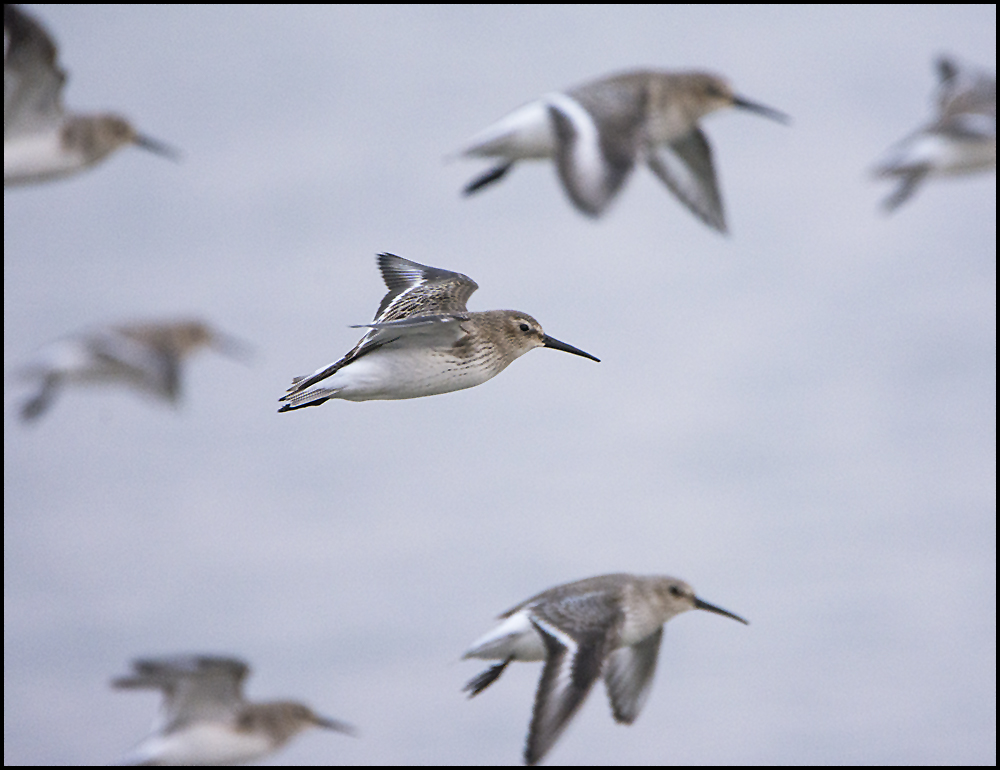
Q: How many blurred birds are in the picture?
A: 6